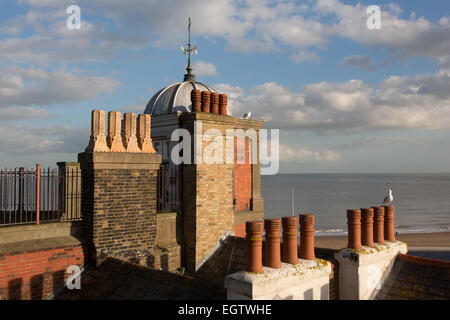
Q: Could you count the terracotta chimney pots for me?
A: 12